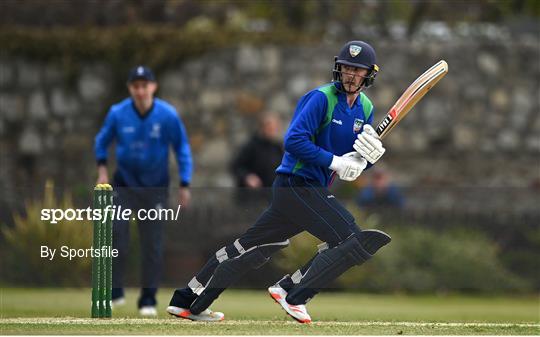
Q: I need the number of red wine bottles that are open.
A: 0